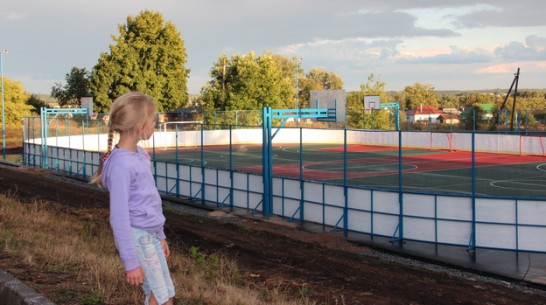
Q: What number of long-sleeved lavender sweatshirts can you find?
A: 1